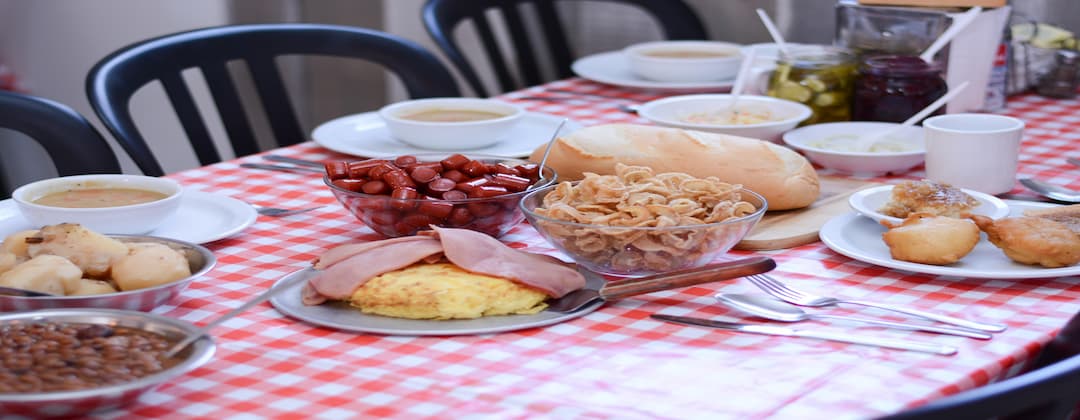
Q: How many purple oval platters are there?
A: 0